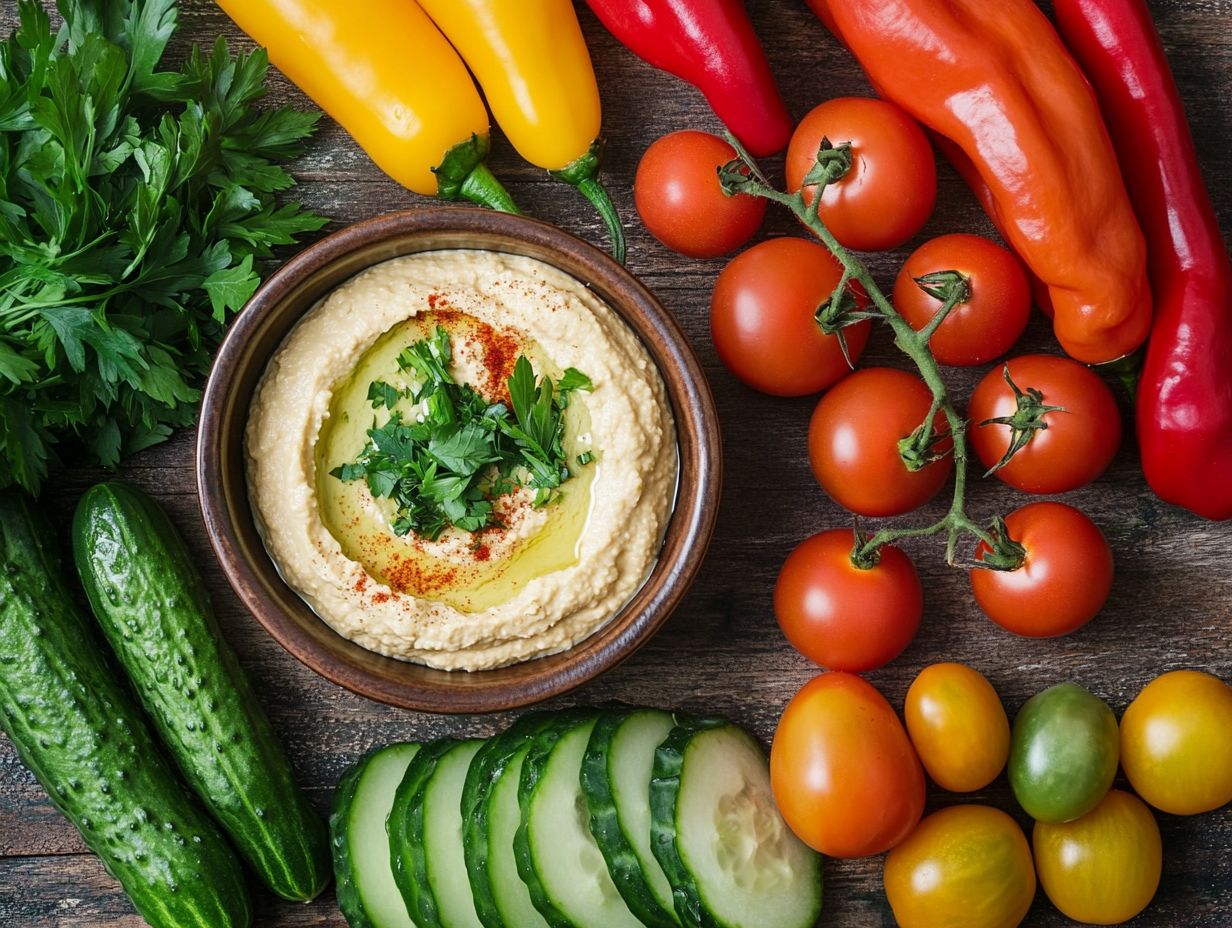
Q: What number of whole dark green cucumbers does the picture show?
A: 2